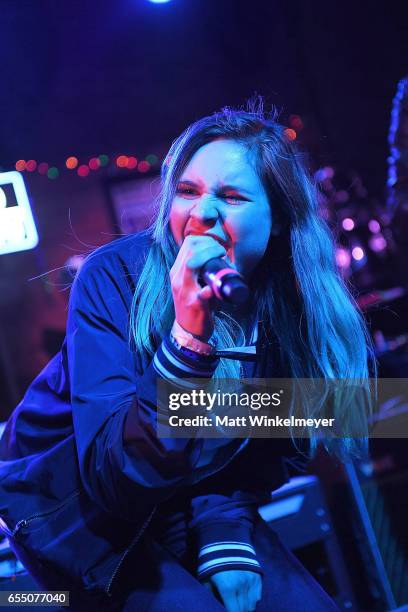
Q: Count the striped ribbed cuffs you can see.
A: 2